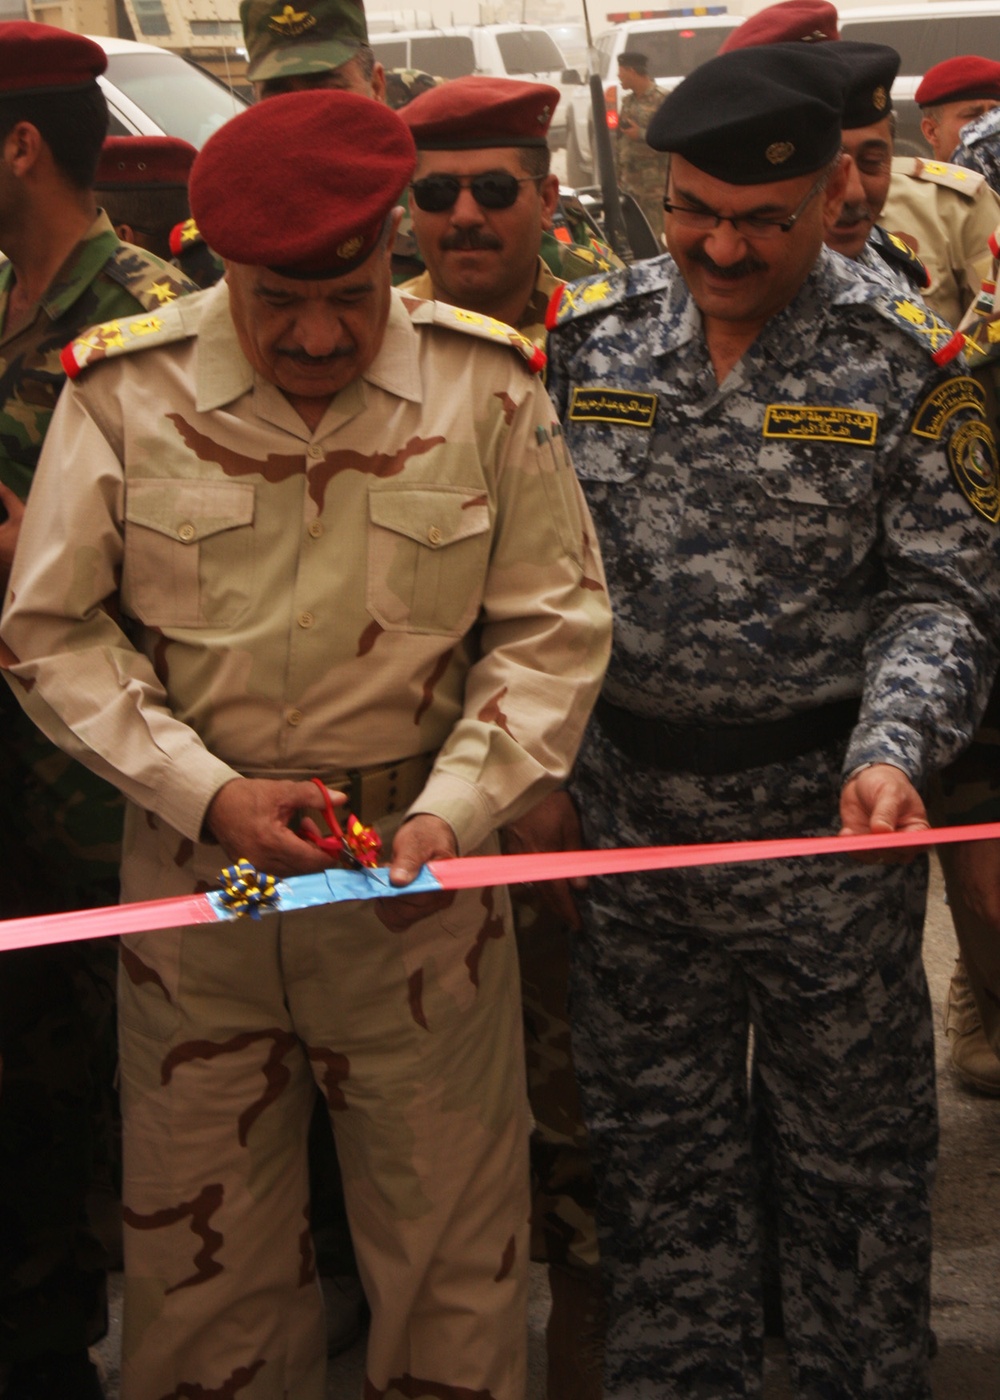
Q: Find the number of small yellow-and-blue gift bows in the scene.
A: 1